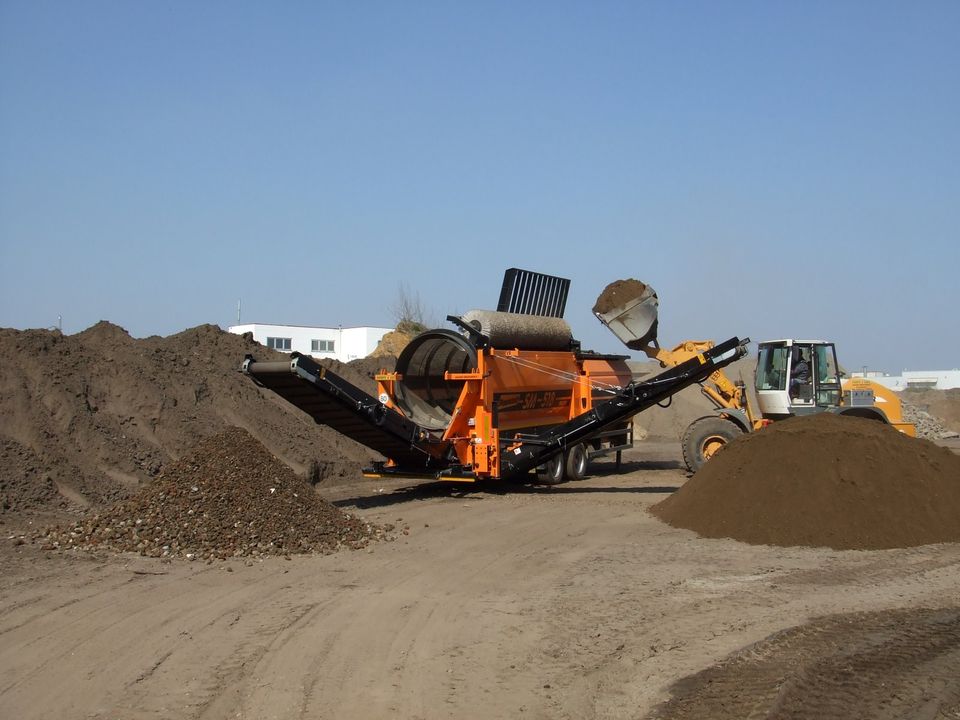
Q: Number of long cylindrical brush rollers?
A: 1